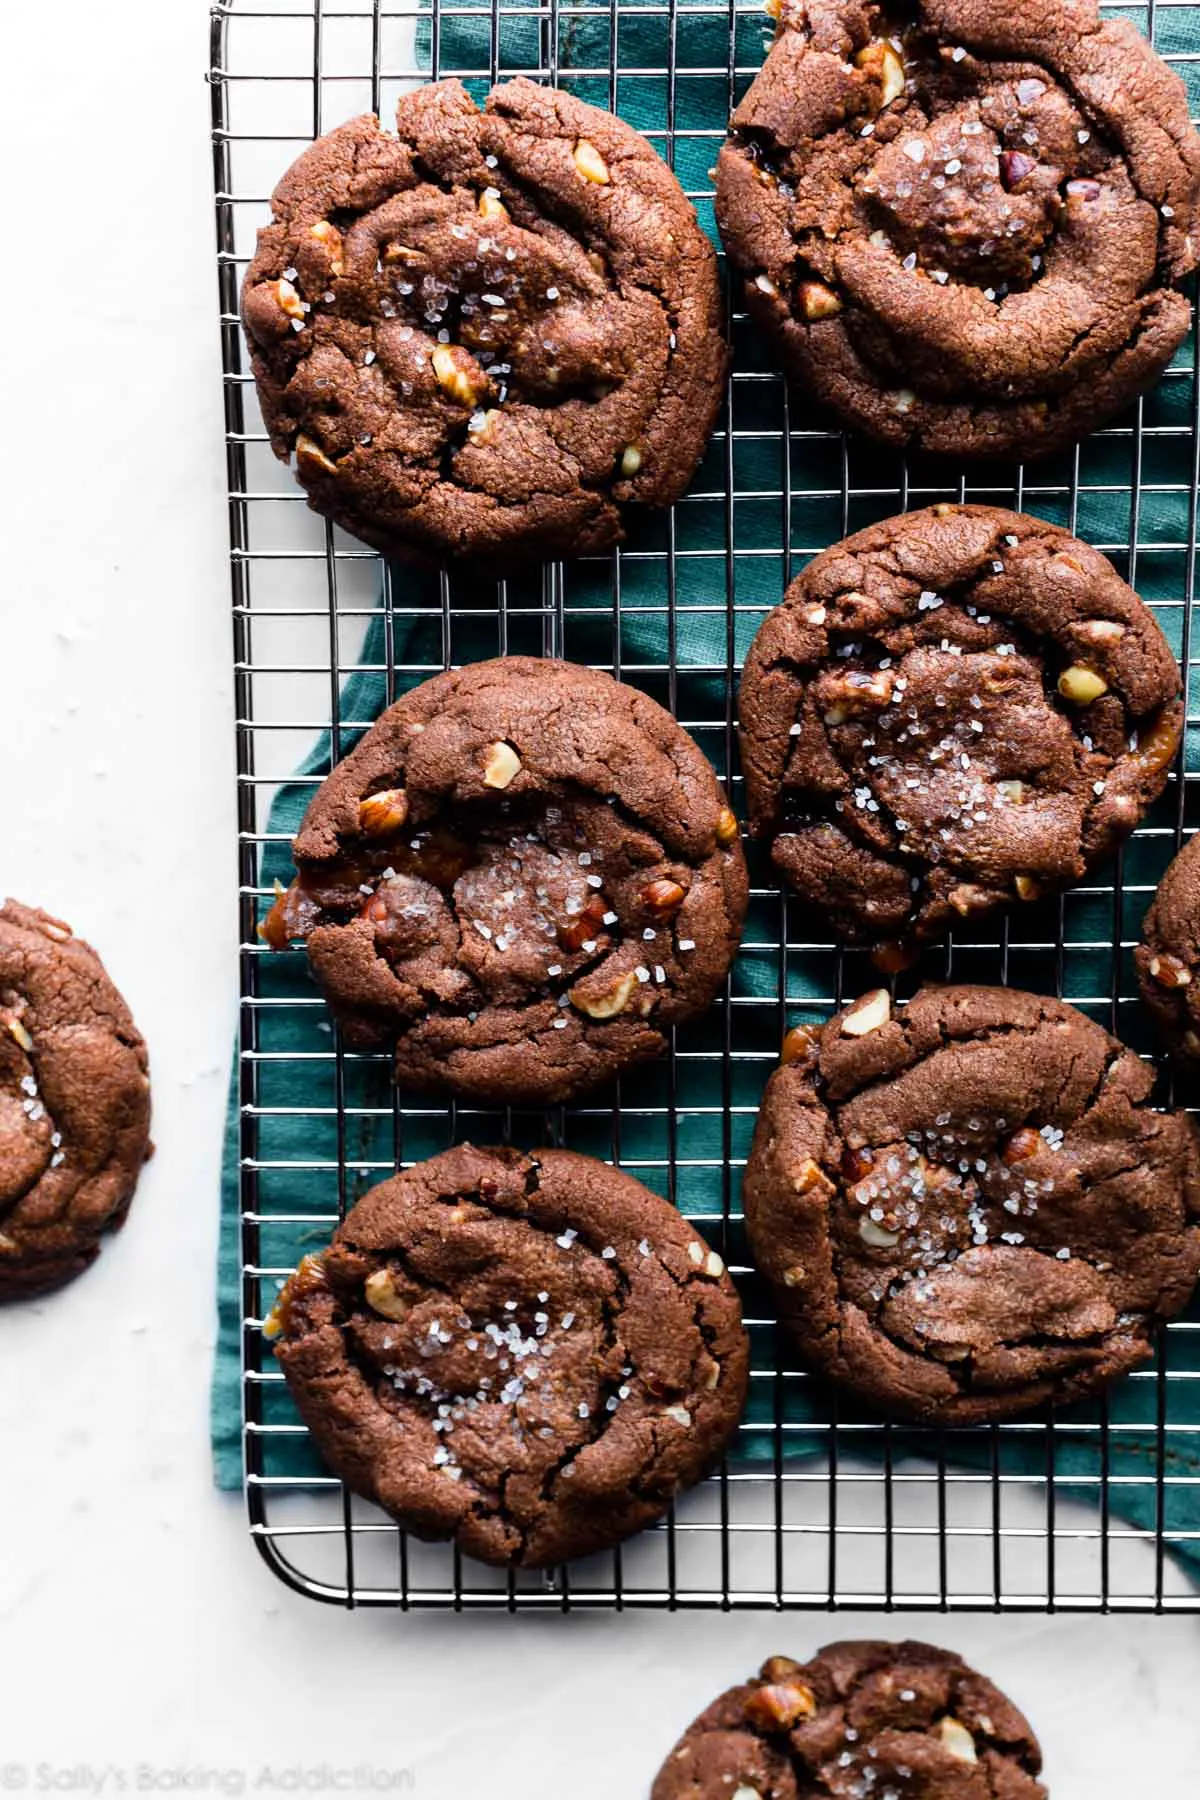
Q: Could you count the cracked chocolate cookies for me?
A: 9